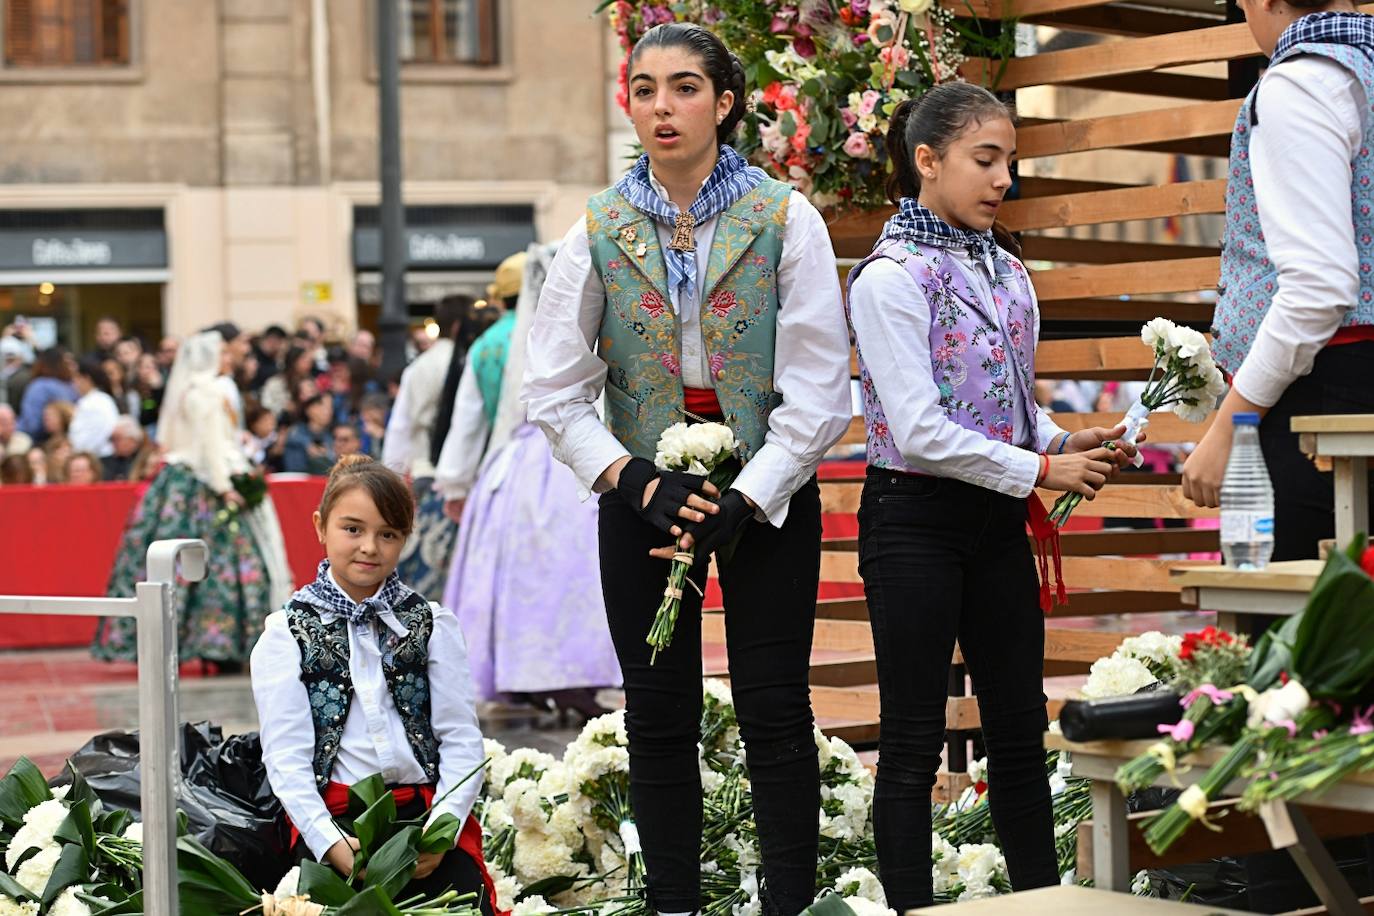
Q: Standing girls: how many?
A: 2